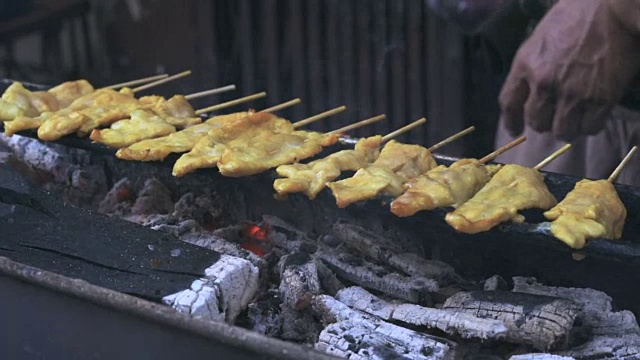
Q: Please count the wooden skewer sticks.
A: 12